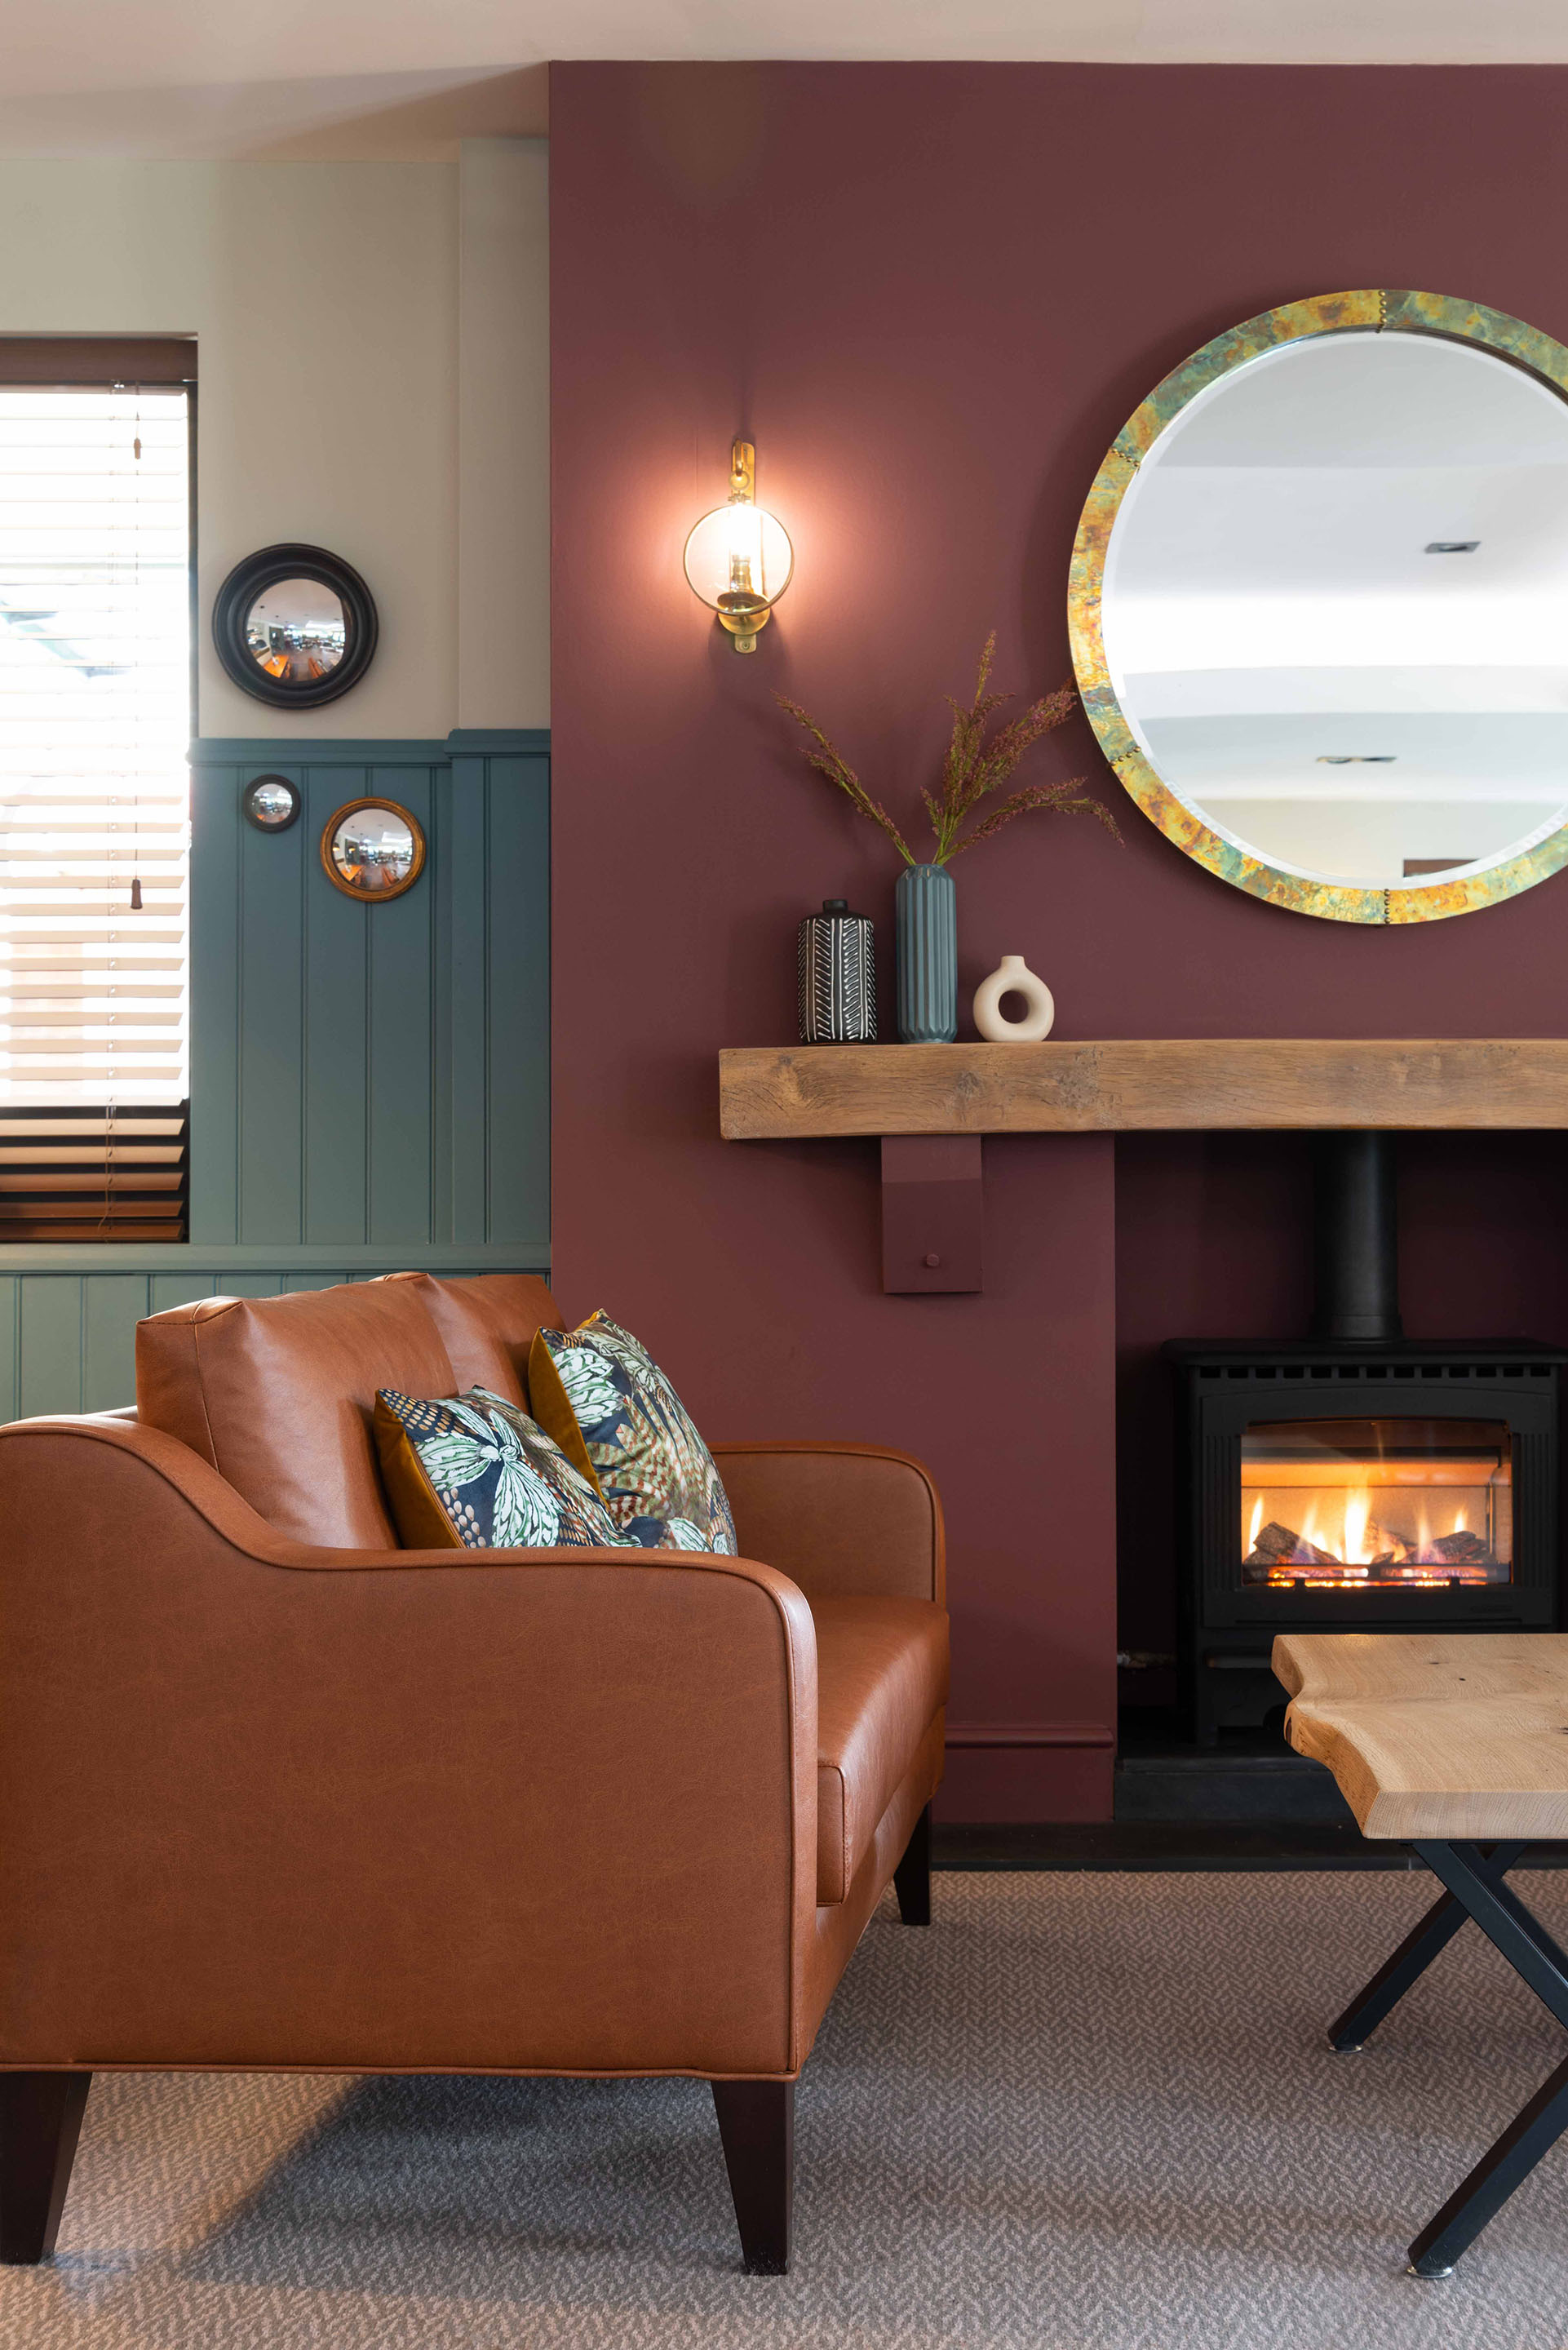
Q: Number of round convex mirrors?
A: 3